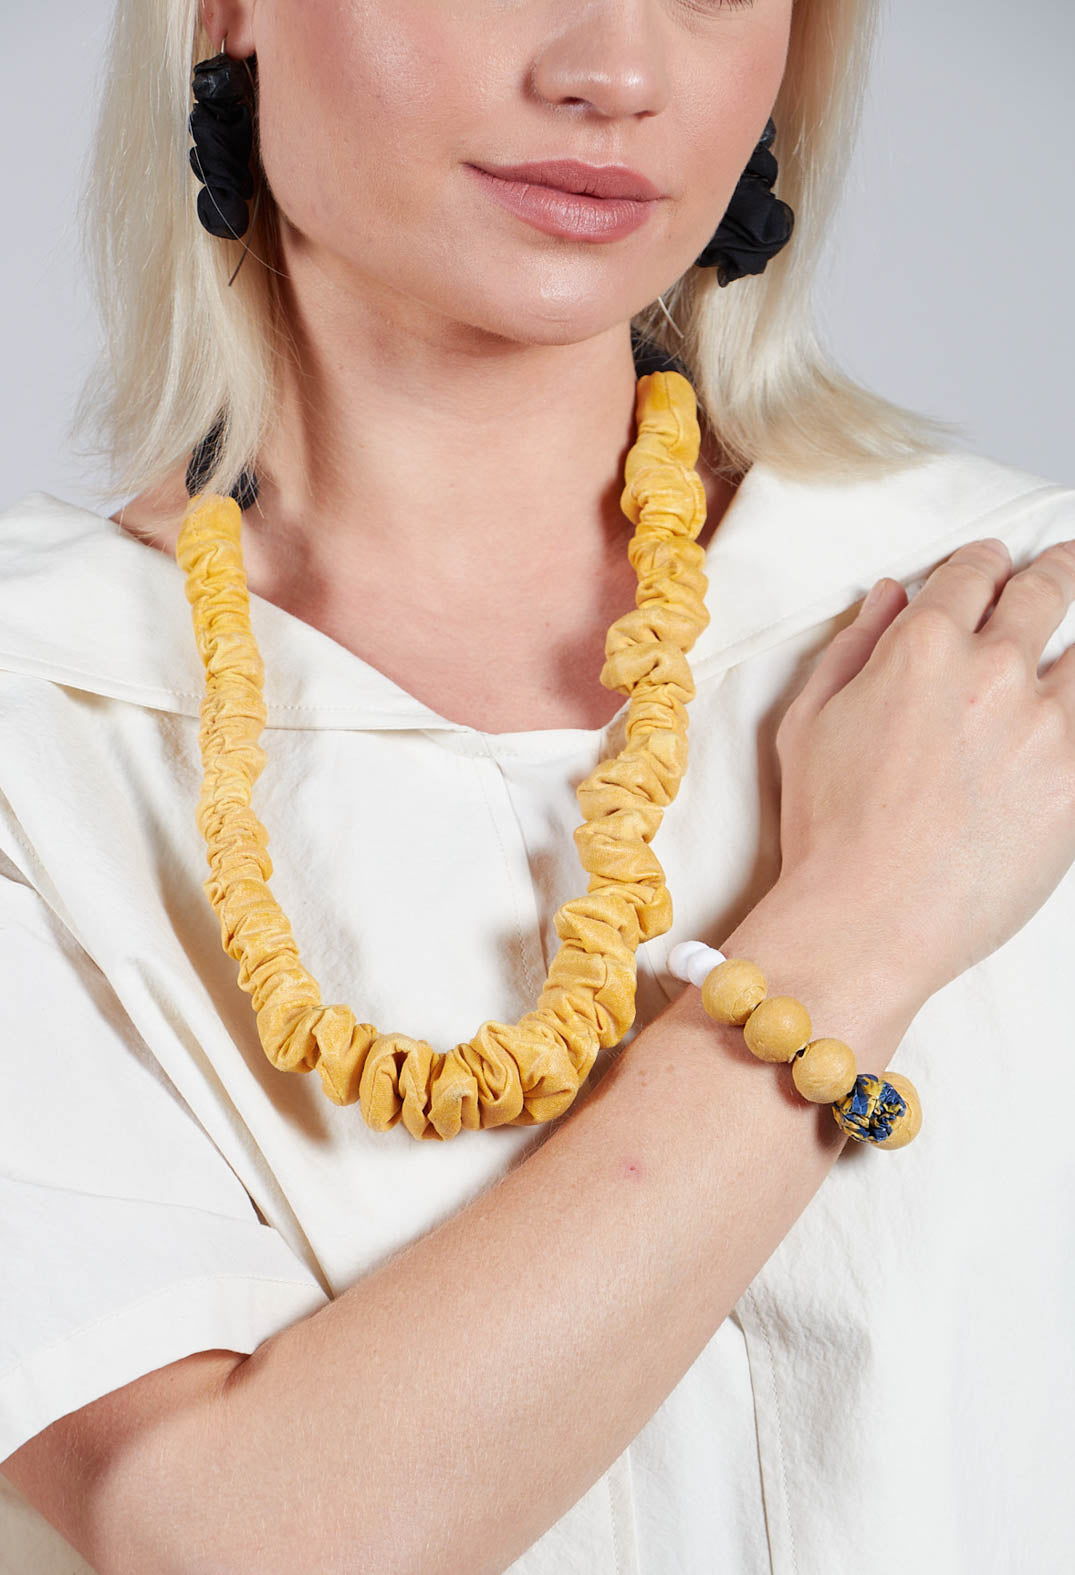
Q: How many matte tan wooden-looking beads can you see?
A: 4